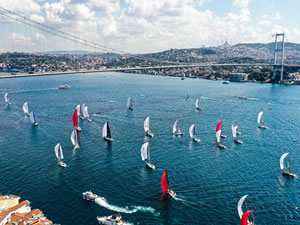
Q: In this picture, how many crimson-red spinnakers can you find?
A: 4